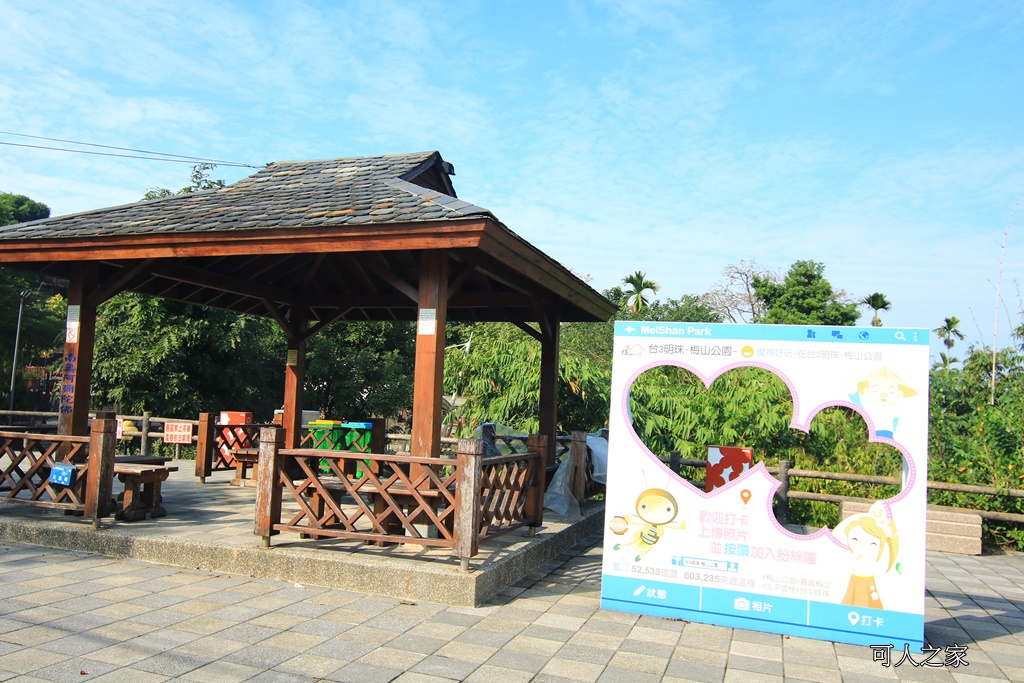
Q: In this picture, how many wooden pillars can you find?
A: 4